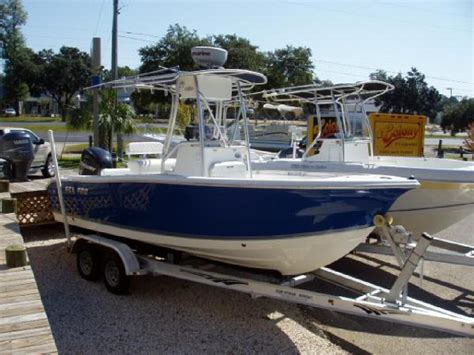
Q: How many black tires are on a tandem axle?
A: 2